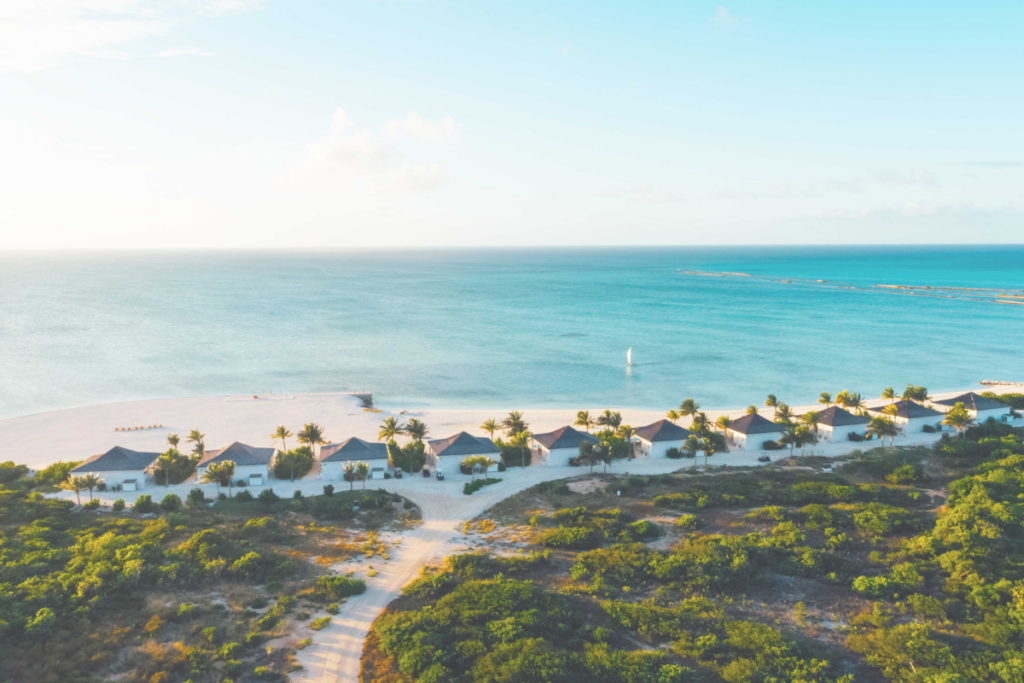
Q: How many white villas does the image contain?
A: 10